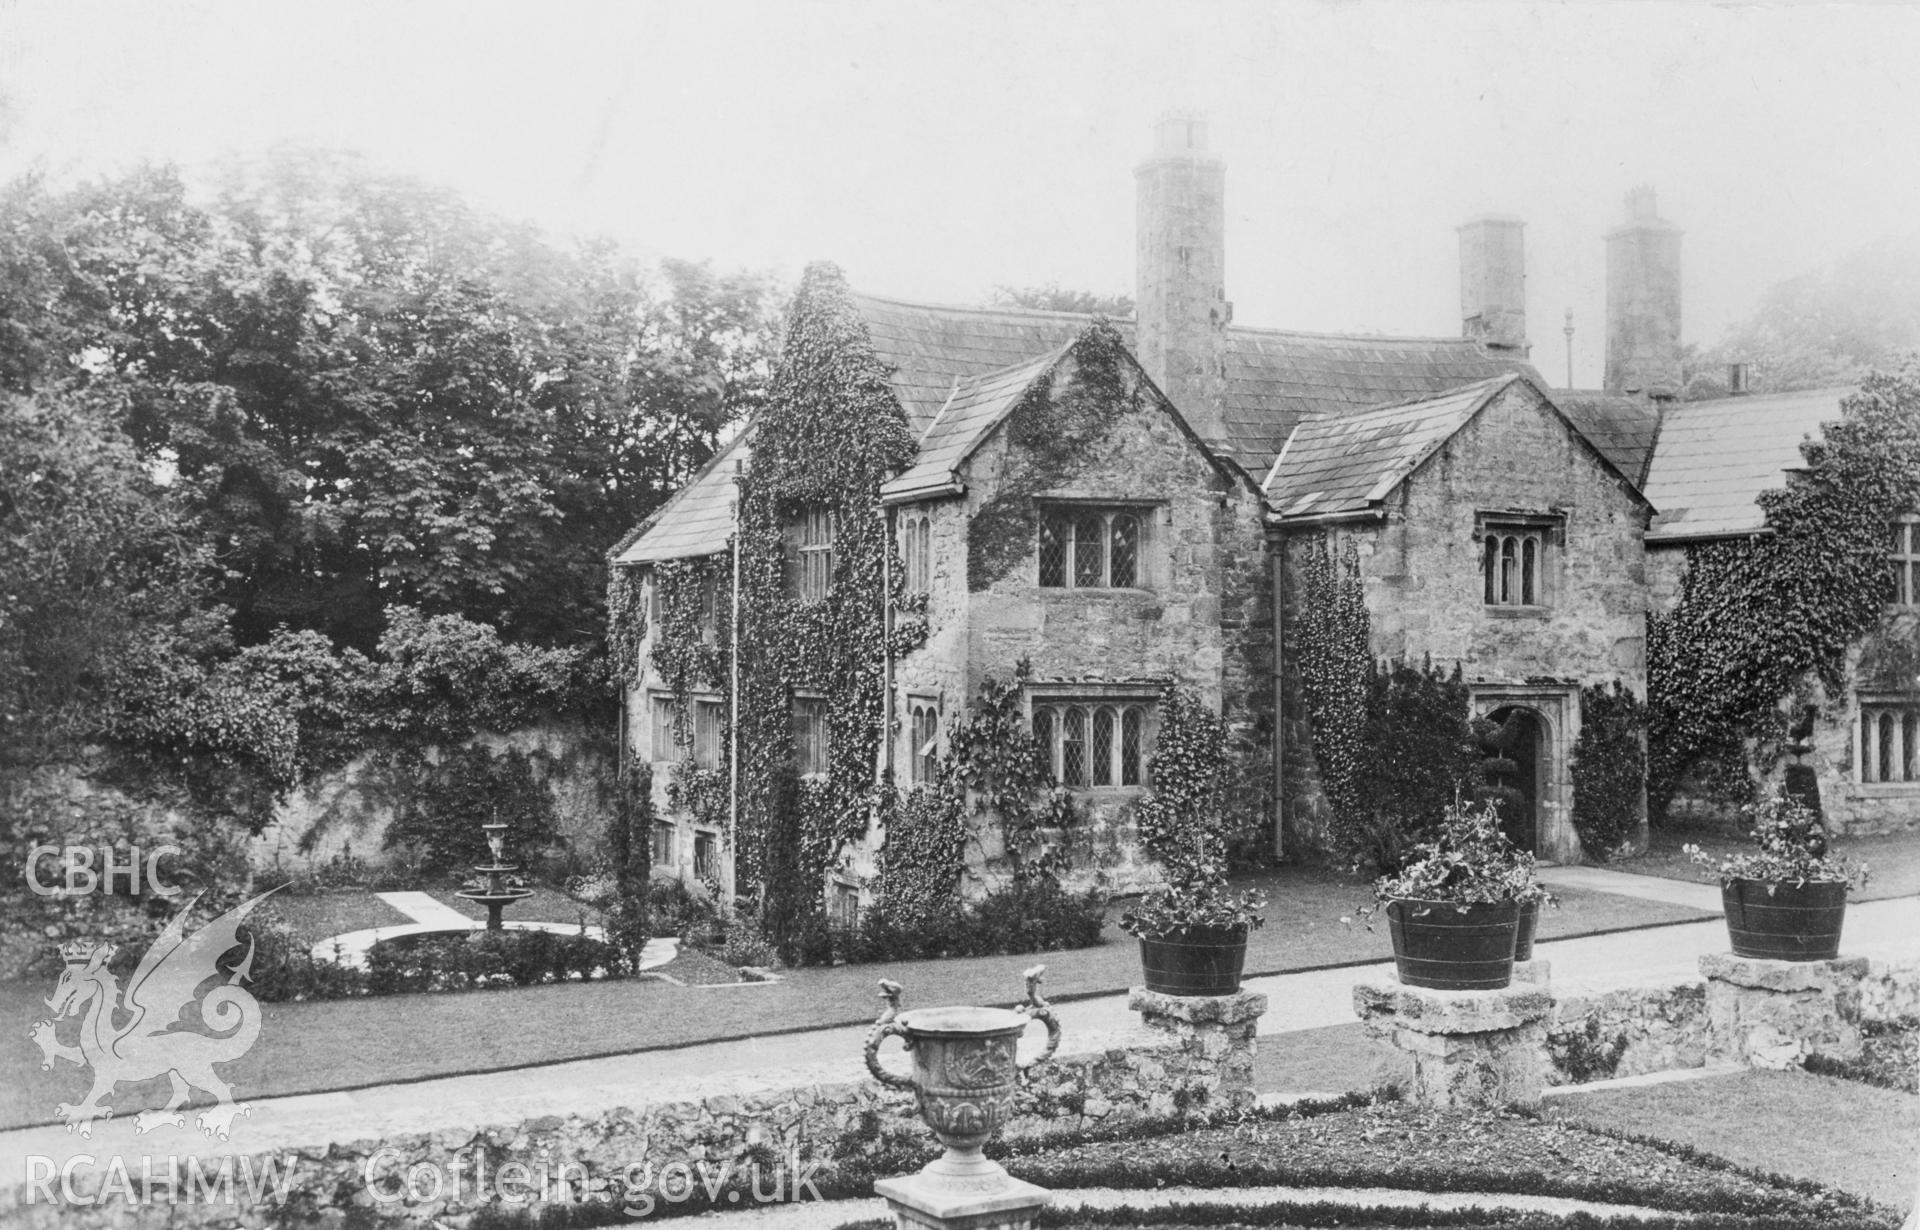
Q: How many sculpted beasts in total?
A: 2